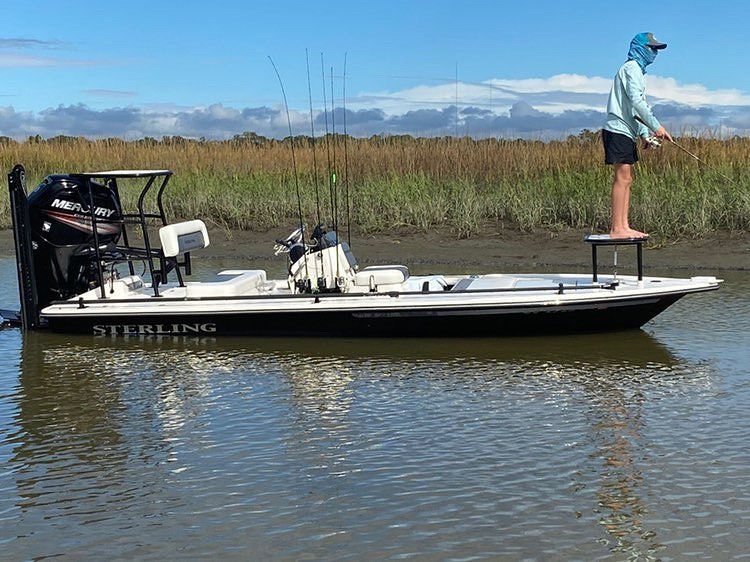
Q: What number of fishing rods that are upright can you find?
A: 5